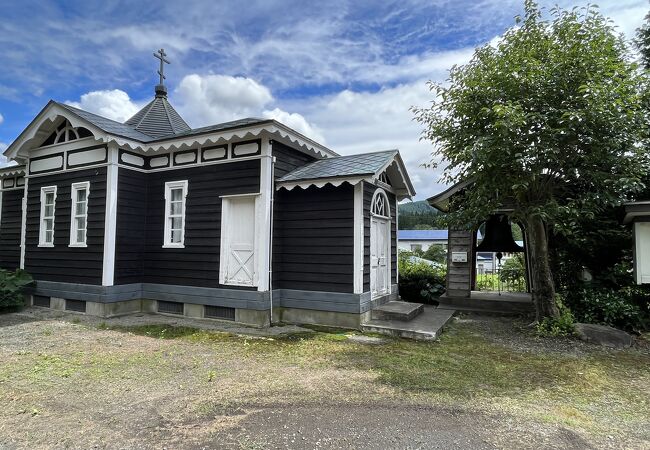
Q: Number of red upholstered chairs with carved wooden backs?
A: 0